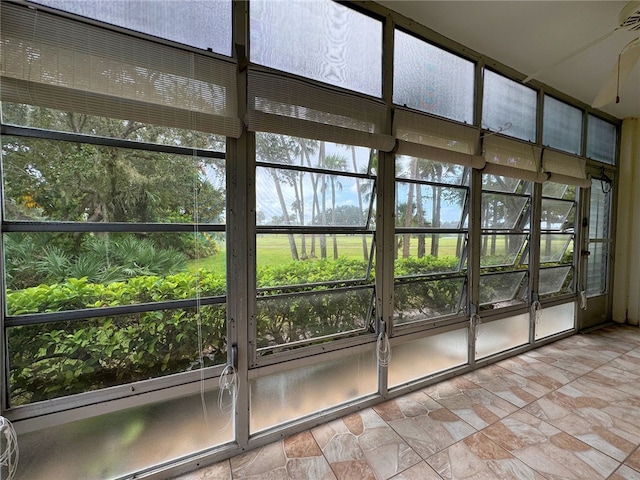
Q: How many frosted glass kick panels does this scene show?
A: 5